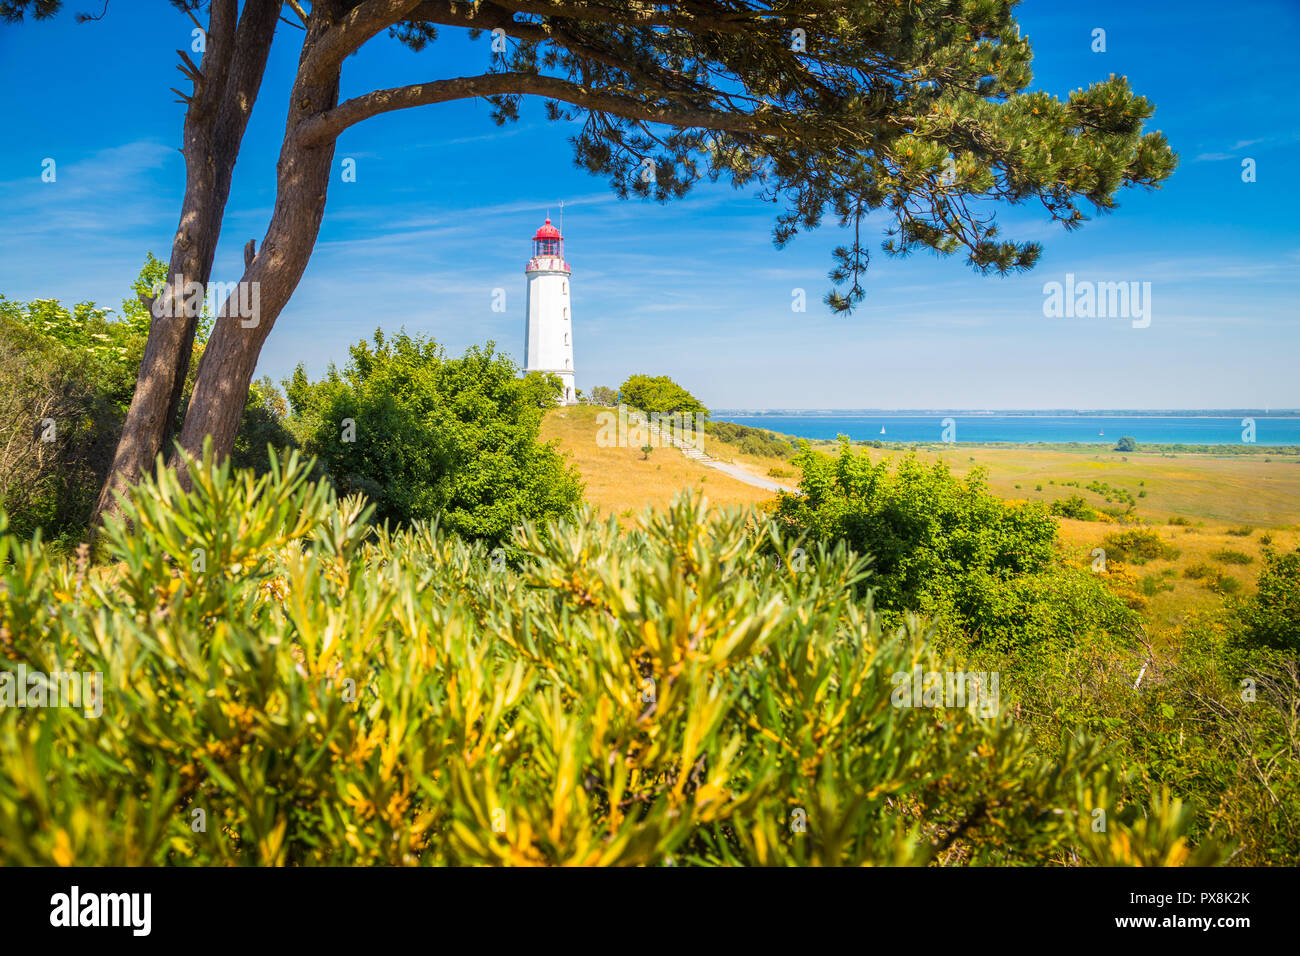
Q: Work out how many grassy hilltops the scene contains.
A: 1